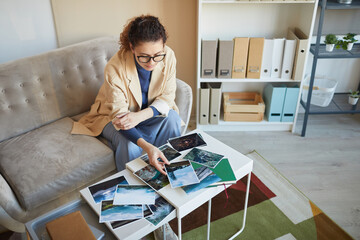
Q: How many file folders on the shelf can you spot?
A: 12